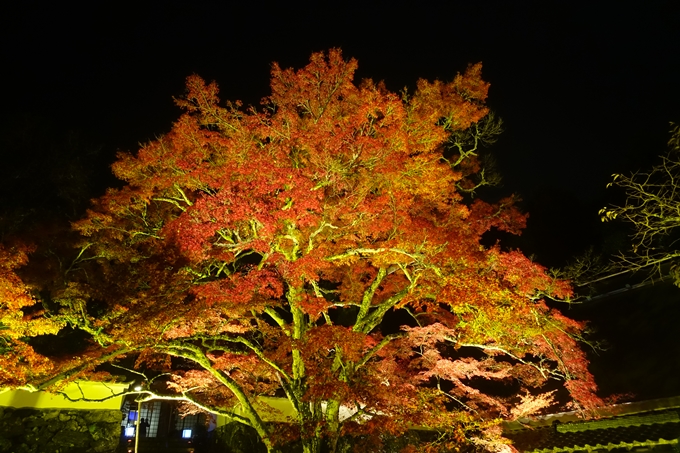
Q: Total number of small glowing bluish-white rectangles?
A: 2